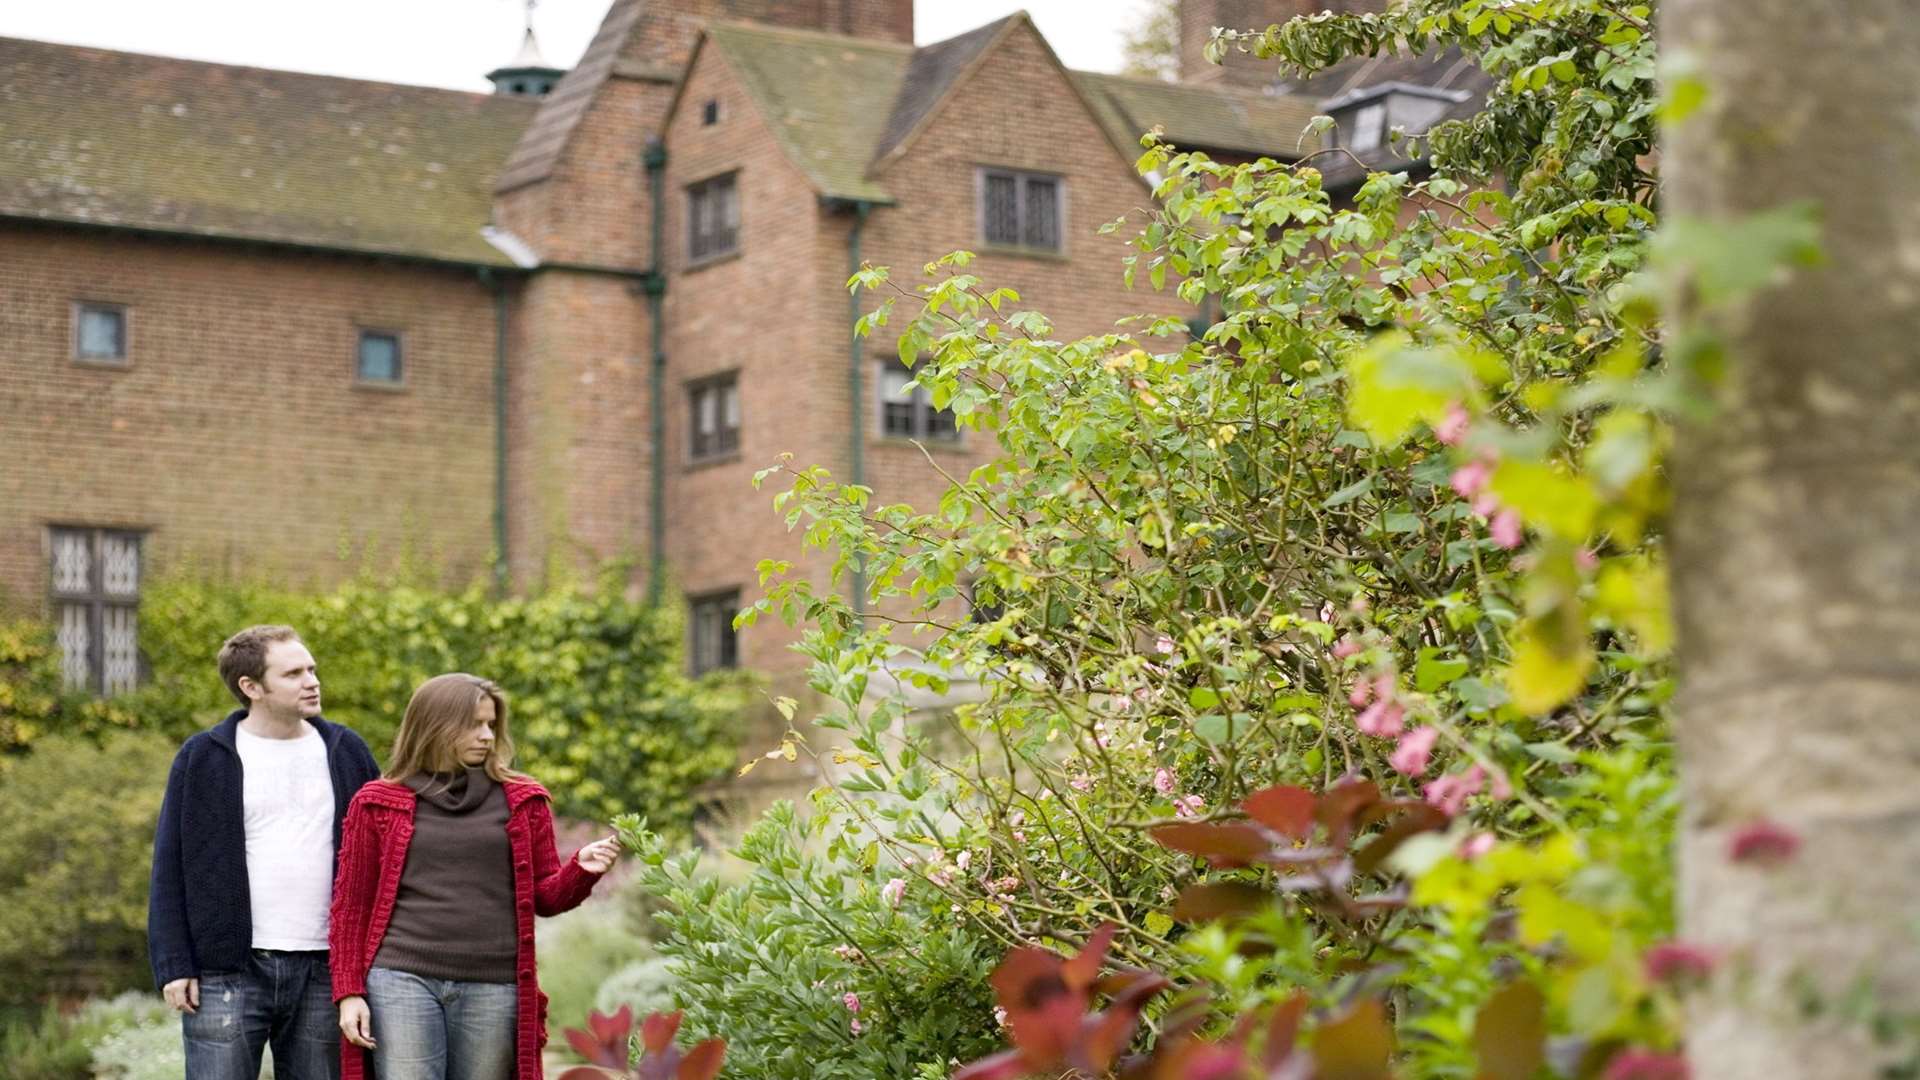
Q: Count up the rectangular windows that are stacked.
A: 3